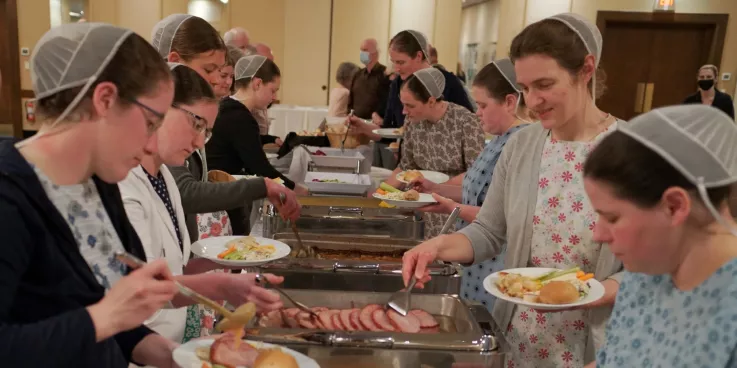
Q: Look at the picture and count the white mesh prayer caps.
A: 9